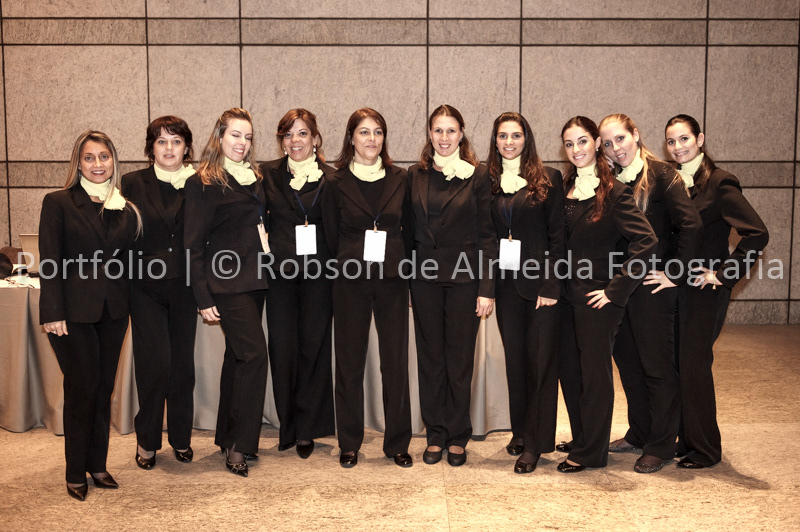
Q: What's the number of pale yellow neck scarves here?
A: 10